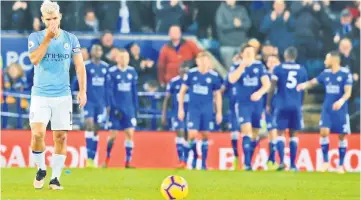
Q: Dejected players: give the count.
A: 1